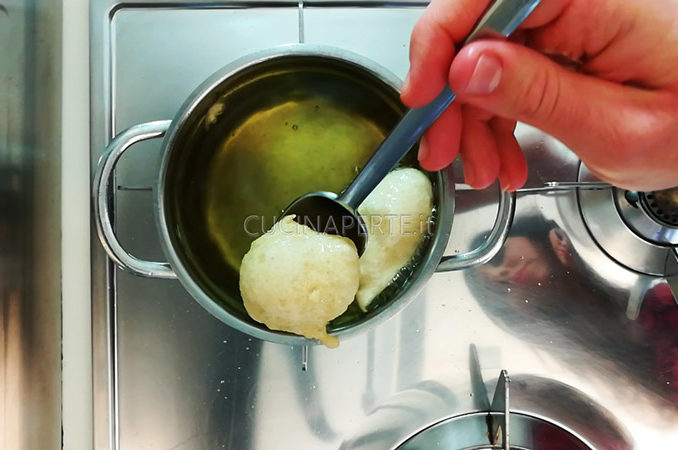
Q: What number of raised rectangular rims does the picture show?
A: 1